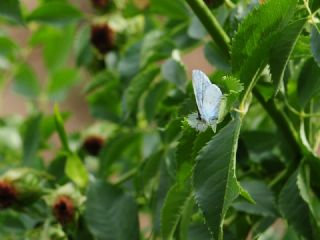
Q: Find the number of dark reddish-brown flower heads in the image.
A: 5